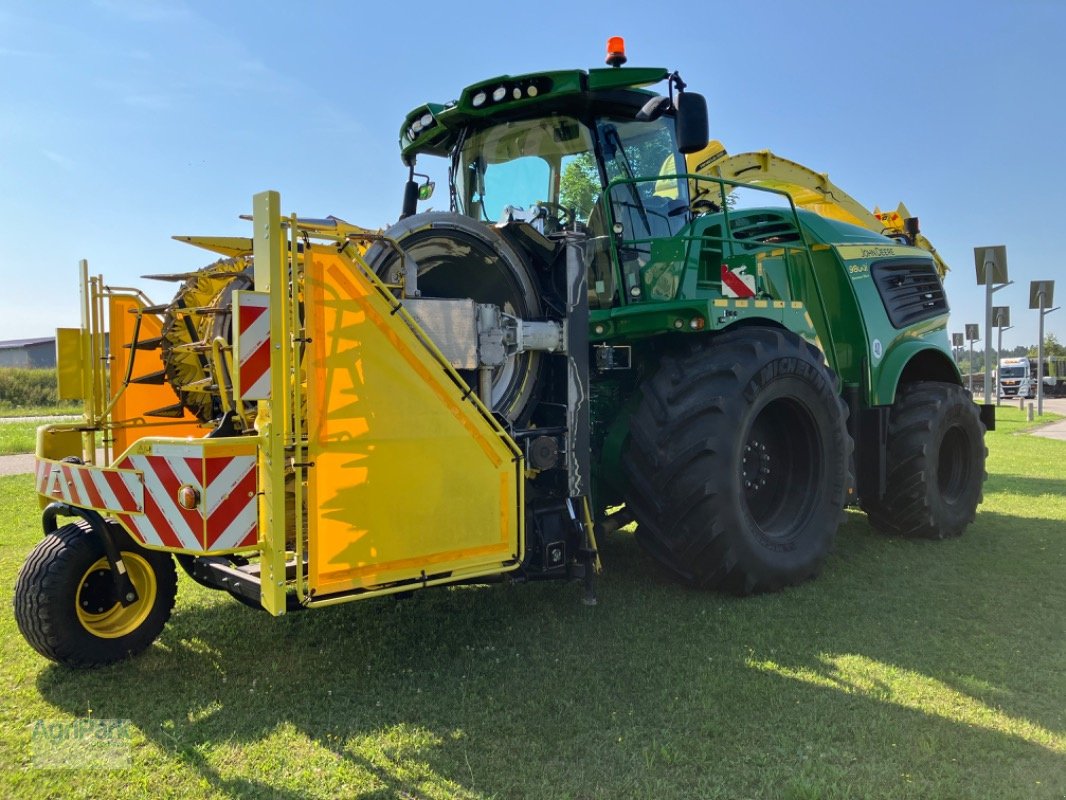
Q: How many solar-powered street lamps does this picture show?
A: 5